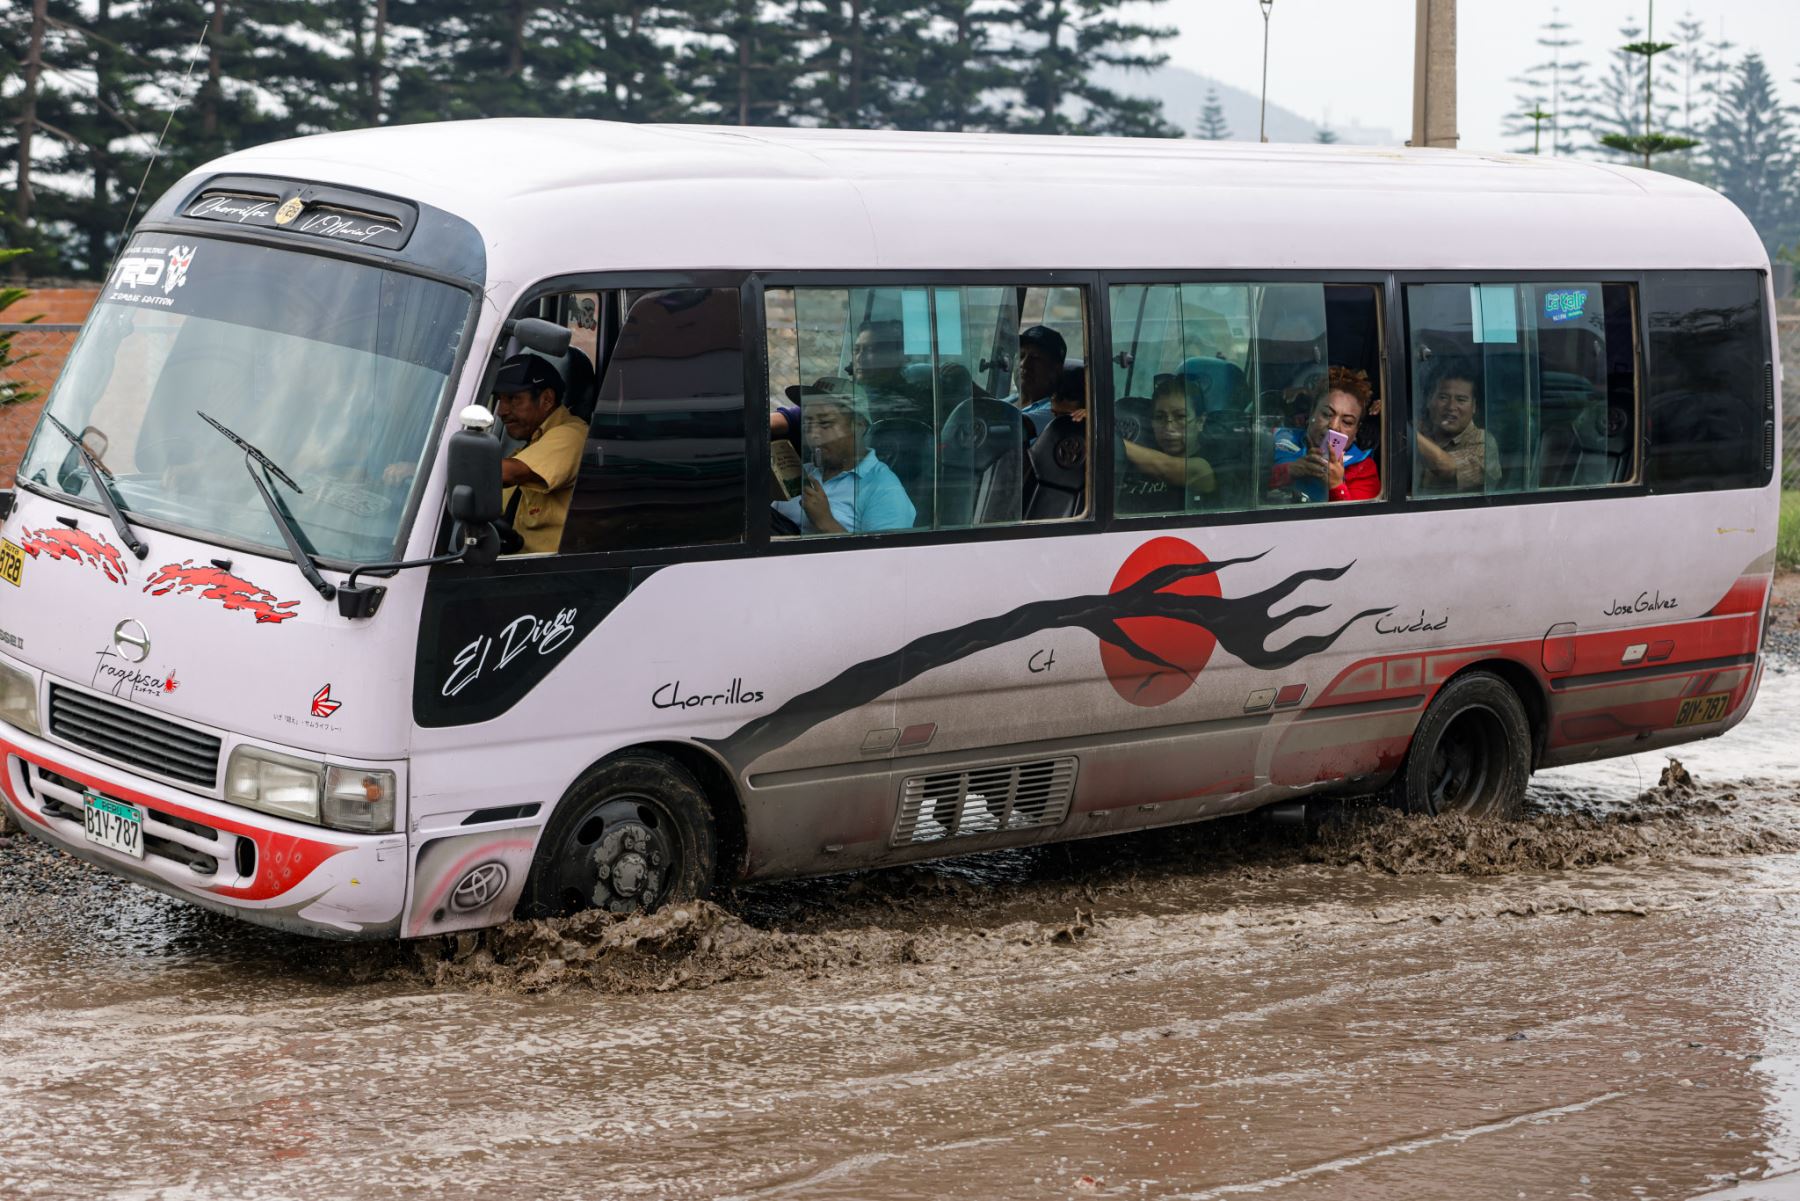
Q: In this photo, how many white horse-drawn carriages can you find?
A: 0